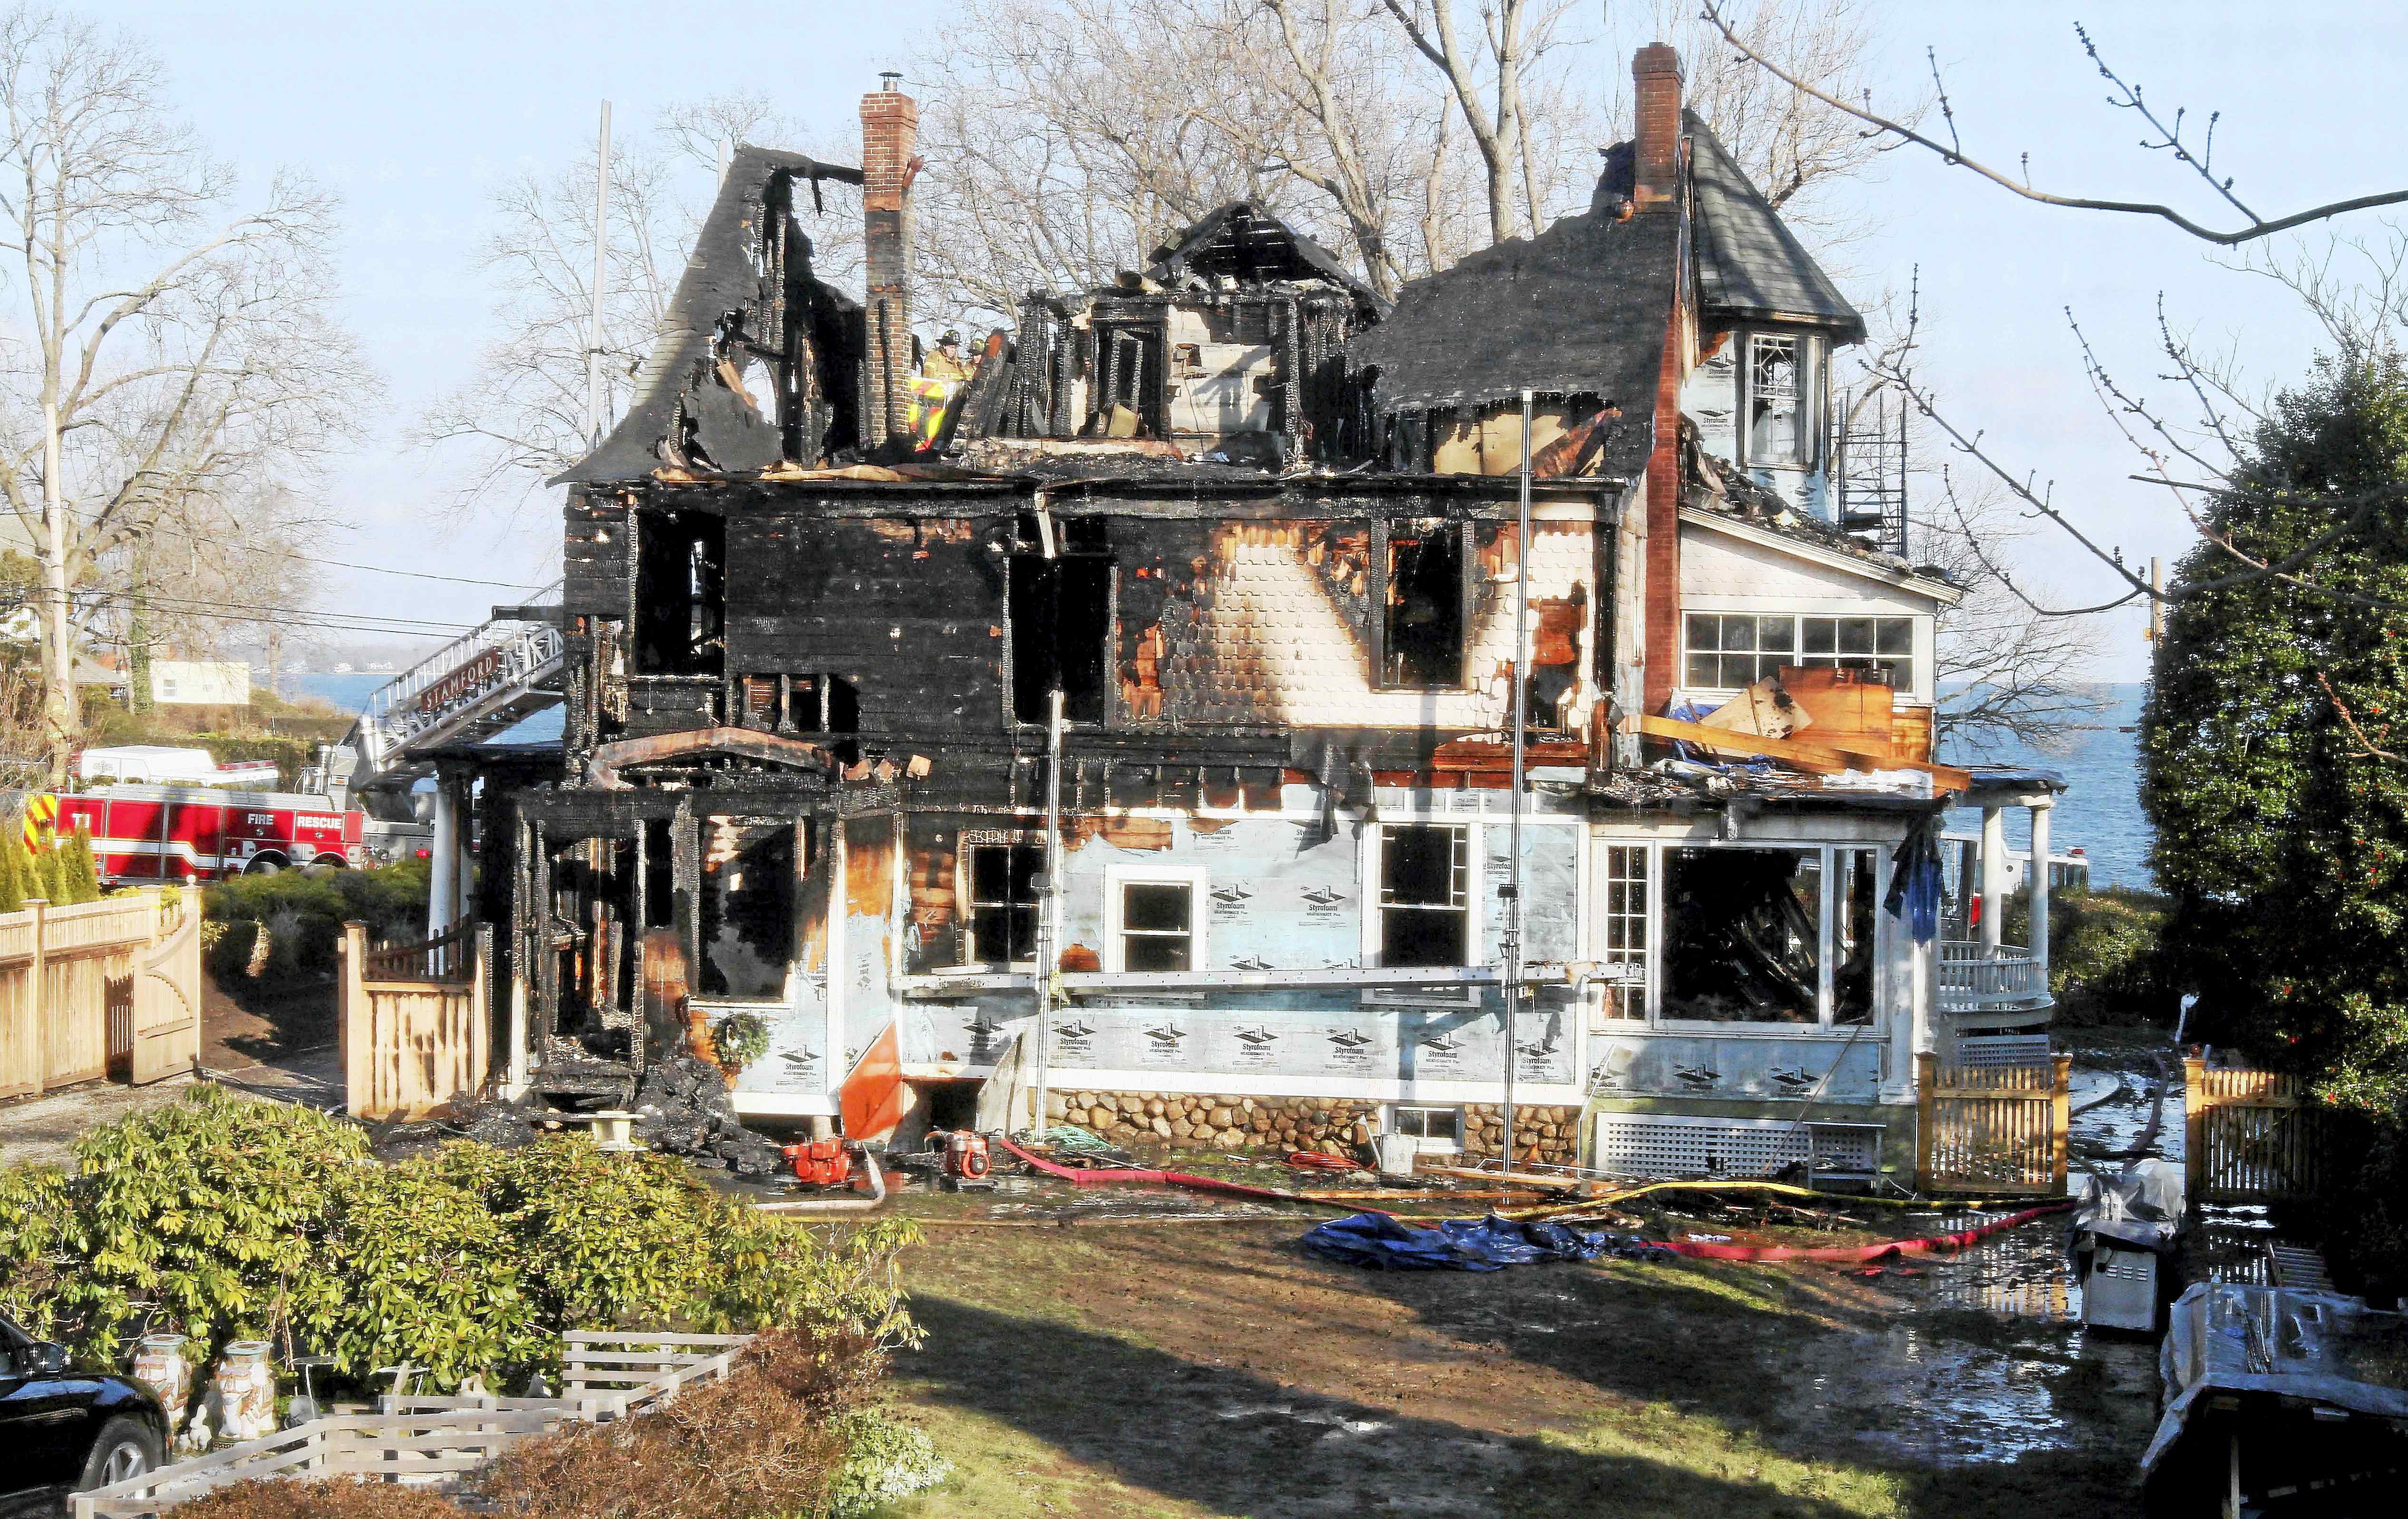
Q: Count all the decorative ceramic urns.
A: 2